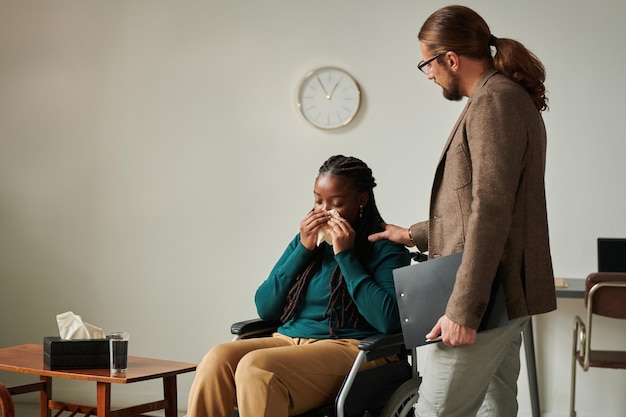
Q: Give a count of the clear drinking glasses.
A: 1